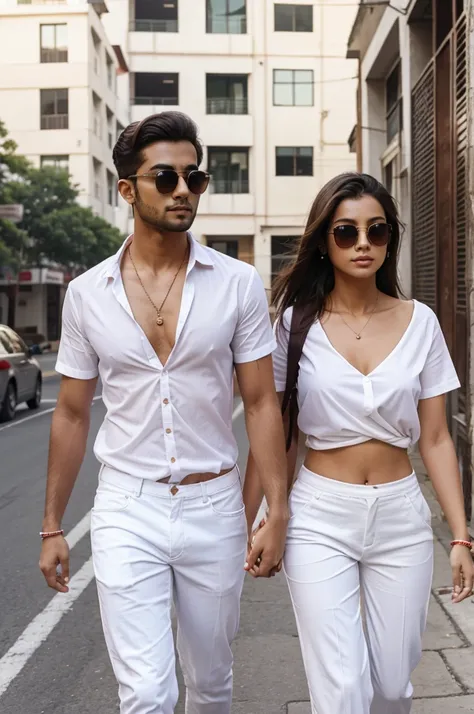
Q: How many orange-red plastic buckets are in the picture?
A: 0